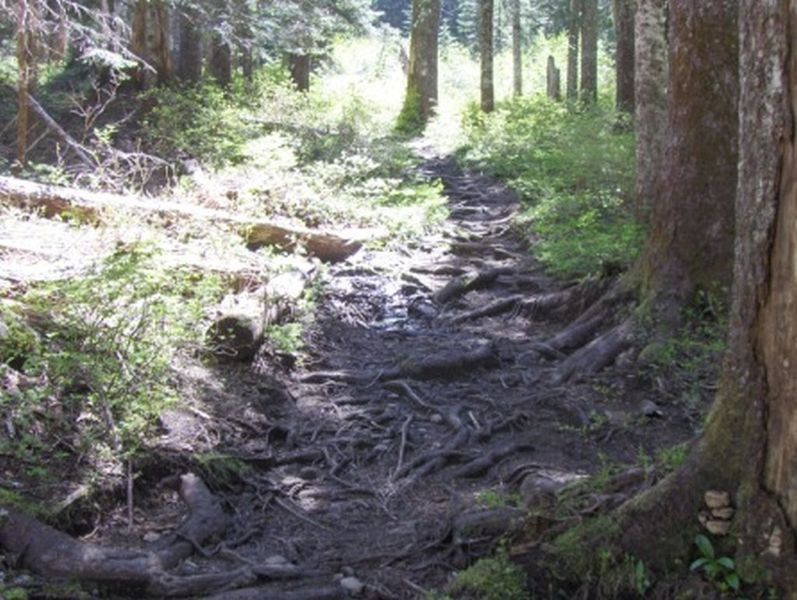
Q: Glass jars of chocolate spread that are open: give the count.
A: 0